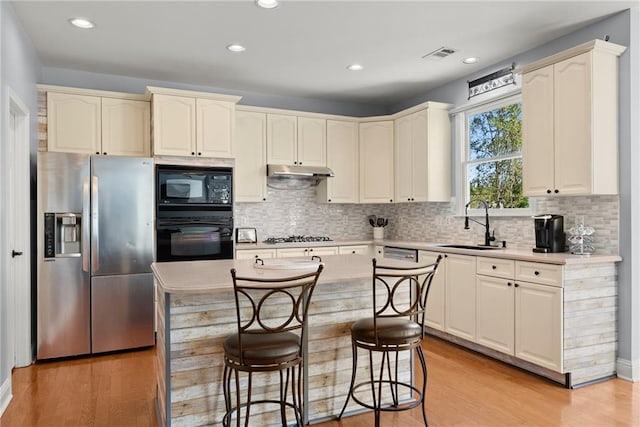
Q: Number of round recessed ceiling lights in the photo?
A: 5